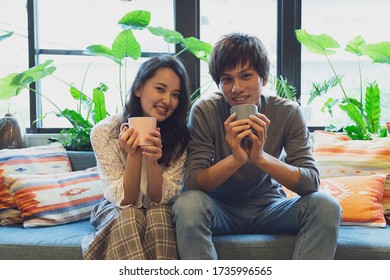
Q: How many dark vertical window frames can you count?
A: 3